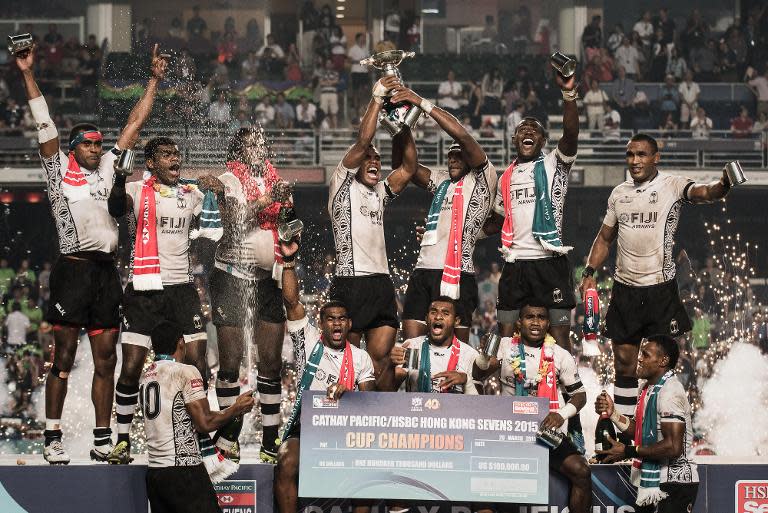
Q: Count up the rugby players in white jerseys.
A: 12